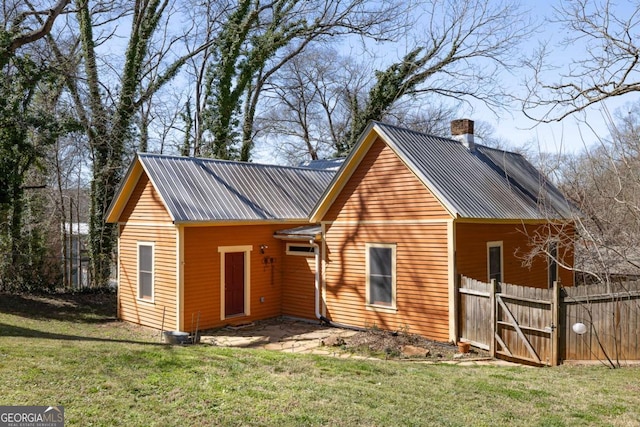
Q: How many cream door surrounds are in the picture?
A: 1